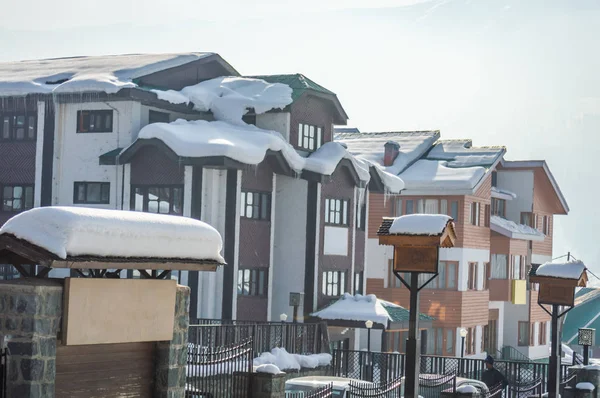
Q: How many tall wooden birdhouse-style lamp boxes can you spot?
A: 2